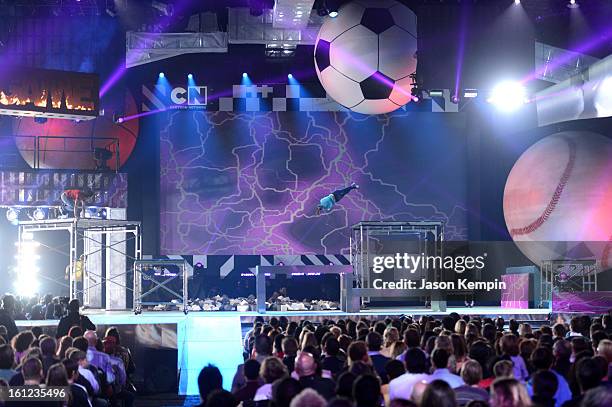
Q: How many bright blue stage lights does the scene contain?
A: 4